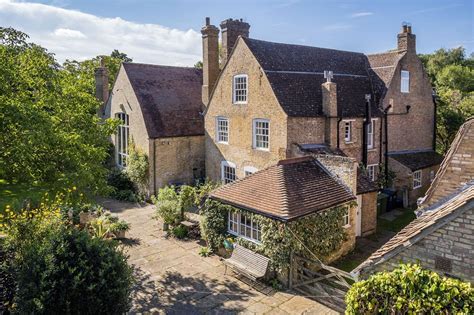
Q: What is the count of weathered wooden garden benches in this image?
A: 1